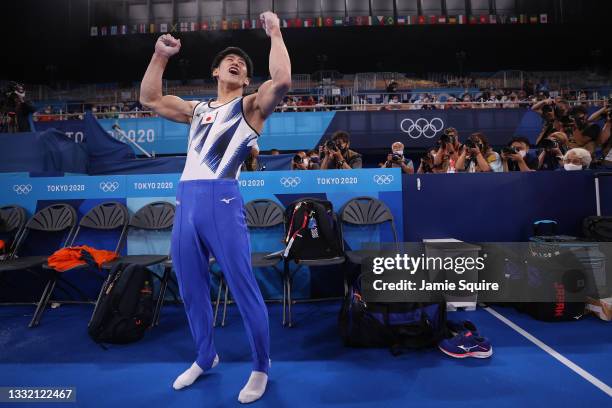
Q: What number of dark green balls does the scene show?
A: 0